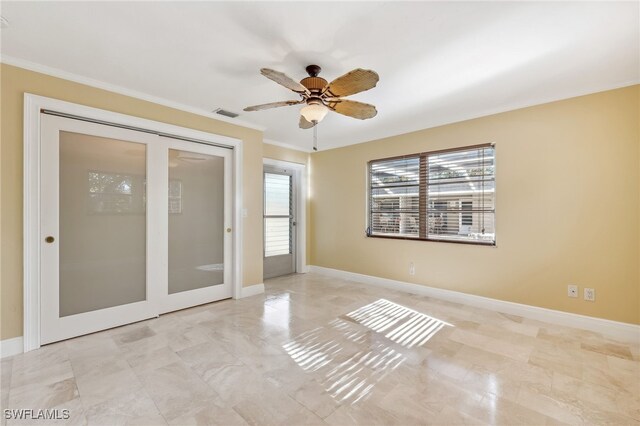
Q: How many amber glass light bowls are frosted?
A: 1